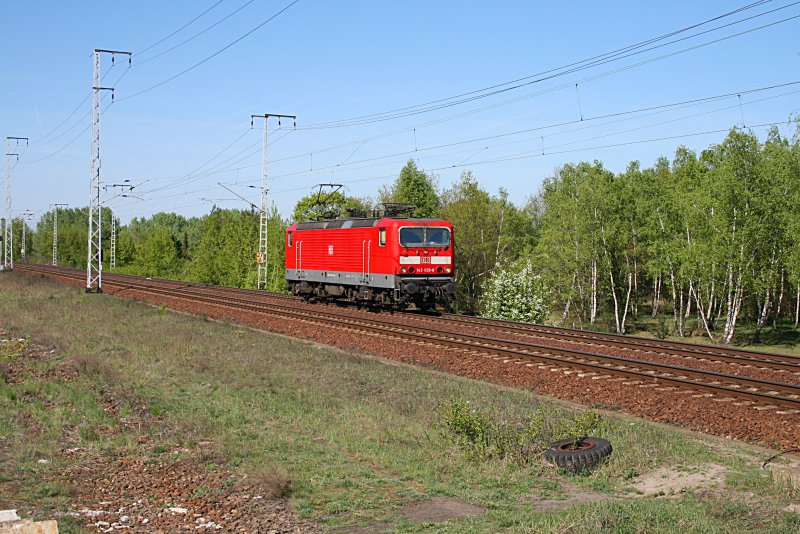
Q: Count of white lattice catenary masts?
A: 6